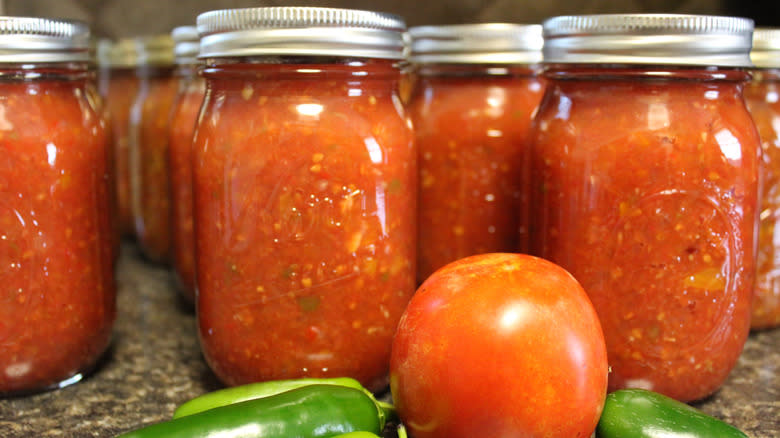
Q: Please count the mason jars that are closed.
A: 8